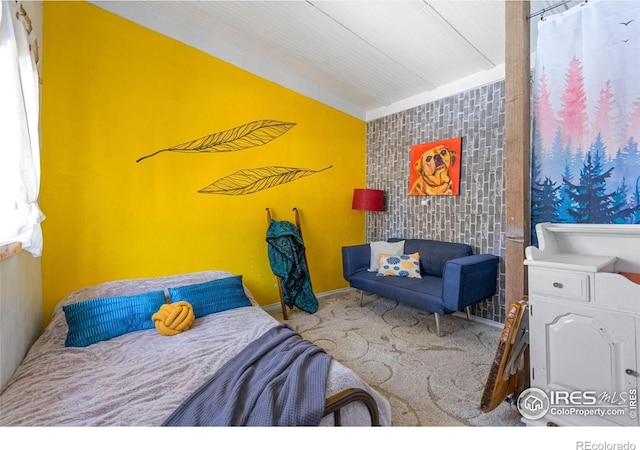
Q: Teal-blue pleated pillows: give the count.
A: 2